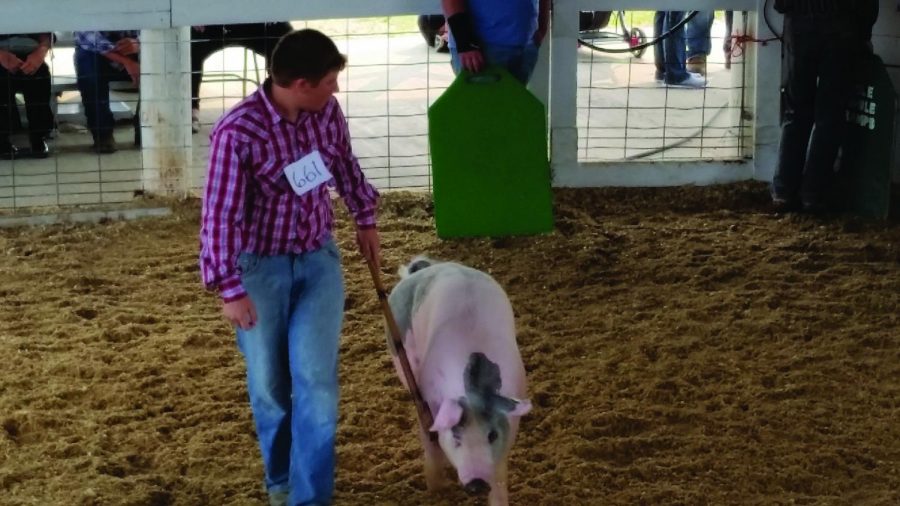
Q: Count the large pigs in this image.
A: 1